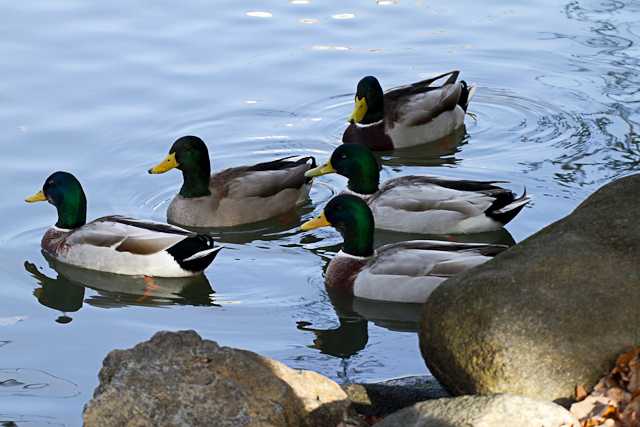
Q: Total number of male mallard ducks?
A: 5